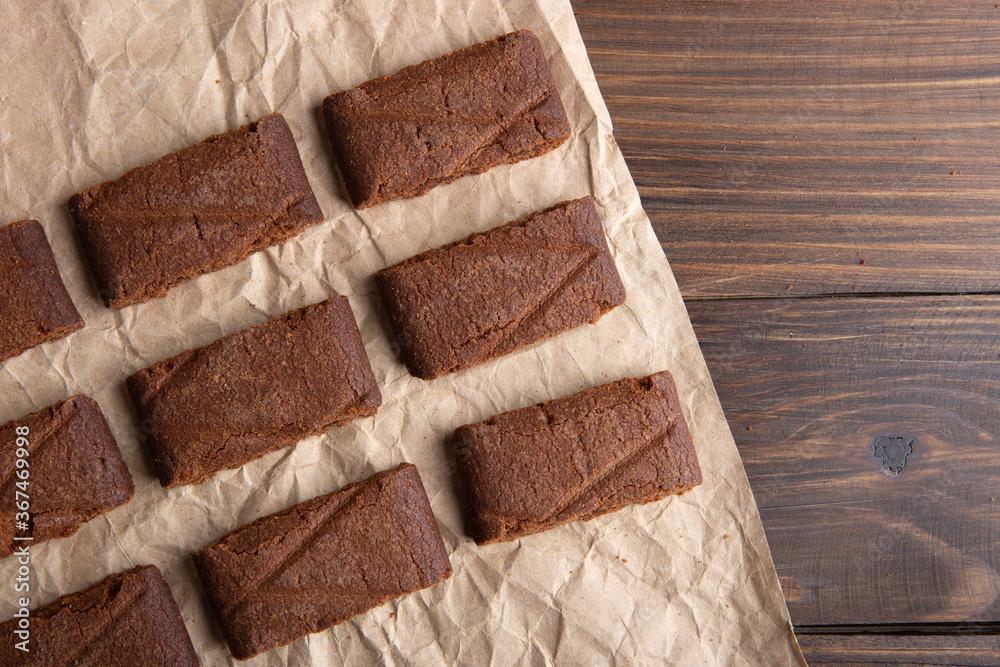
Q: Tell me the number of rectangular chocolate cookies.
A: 9